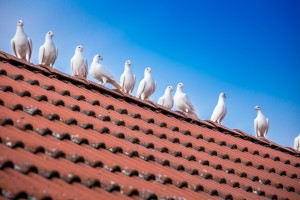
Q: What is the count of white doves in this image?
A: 11